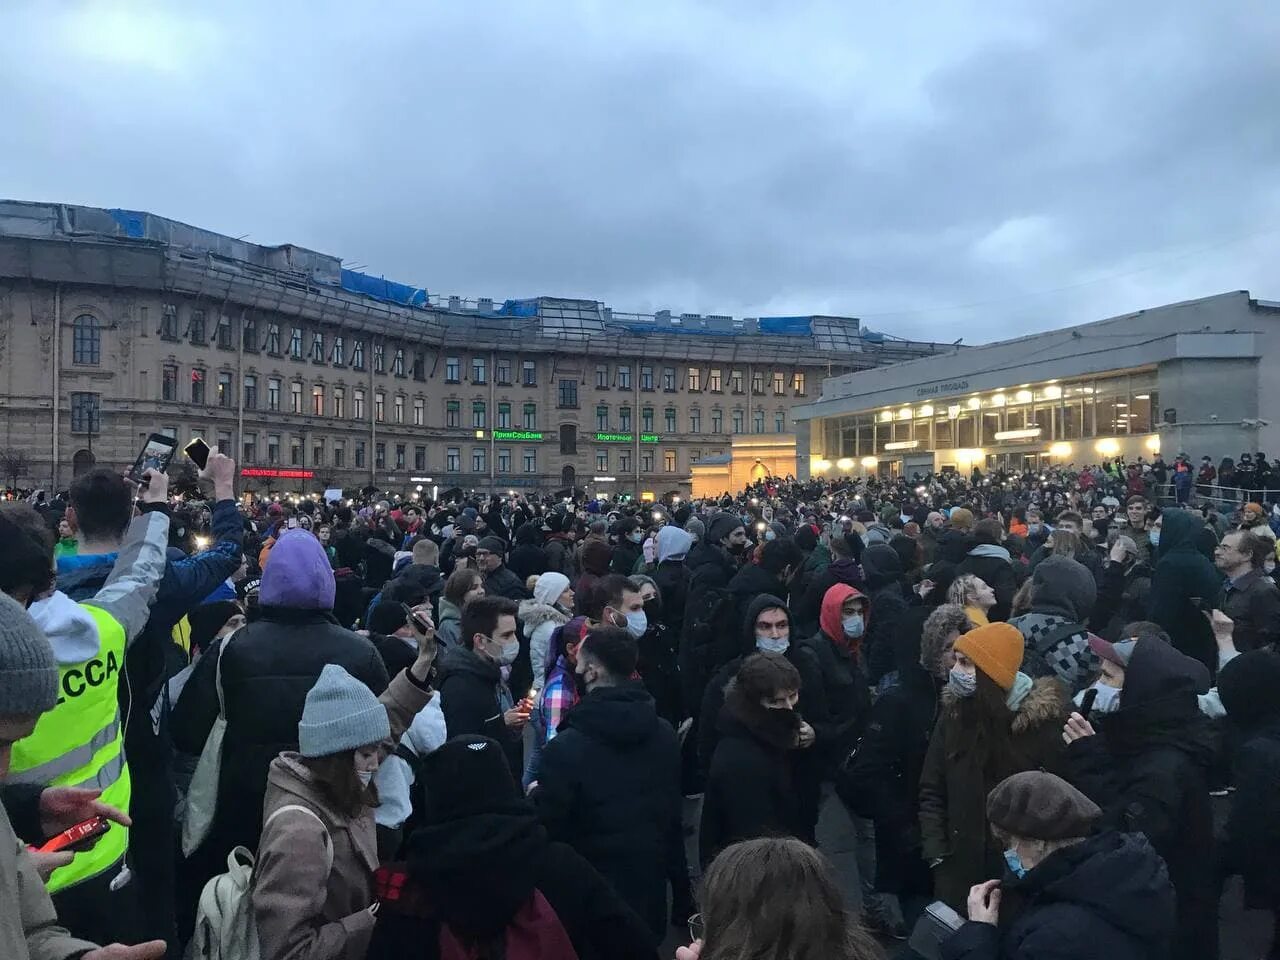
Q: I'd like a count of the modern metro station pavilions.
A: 1